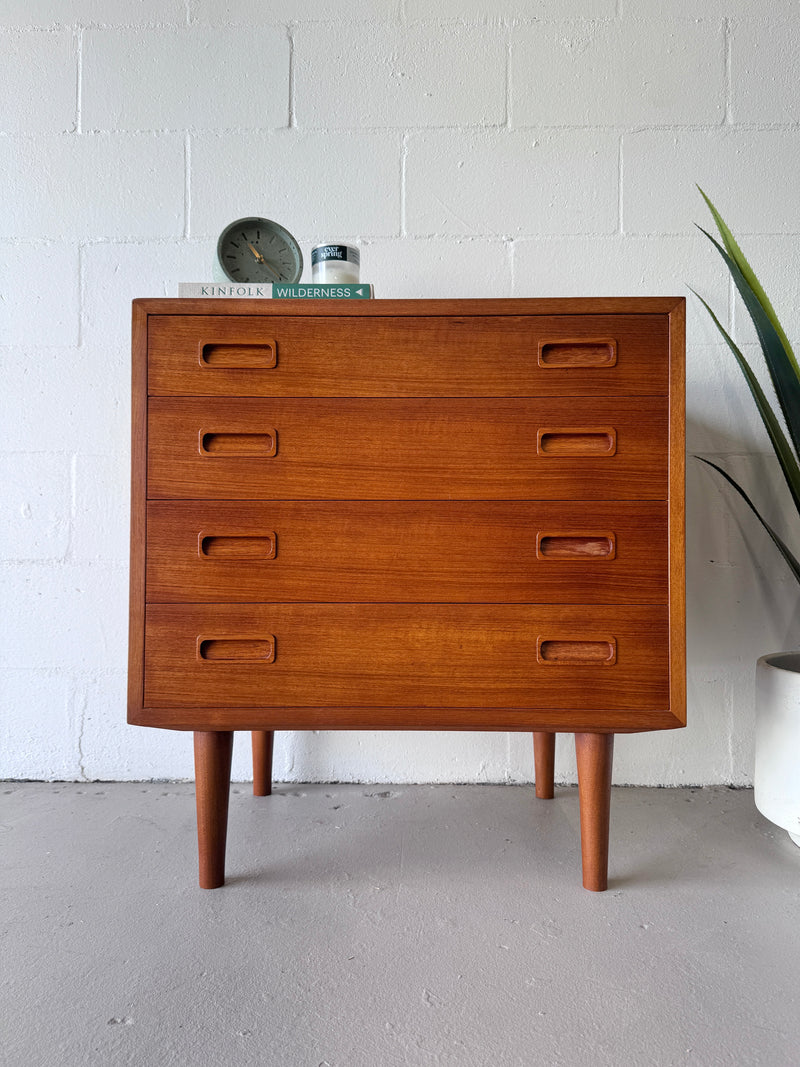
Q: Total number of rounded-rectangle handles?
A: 8